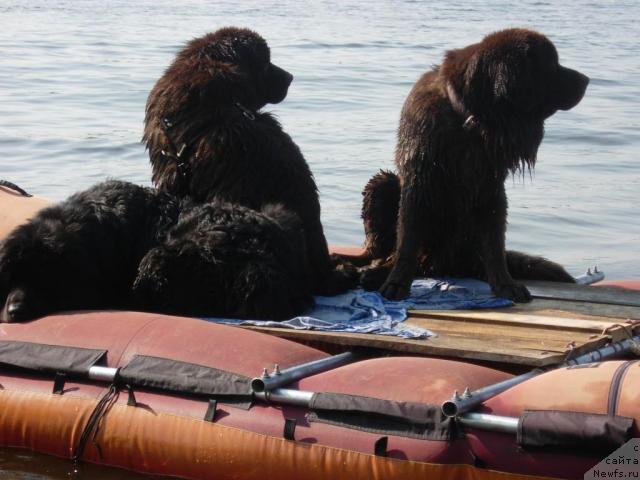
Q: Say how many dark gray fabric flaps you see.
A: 4